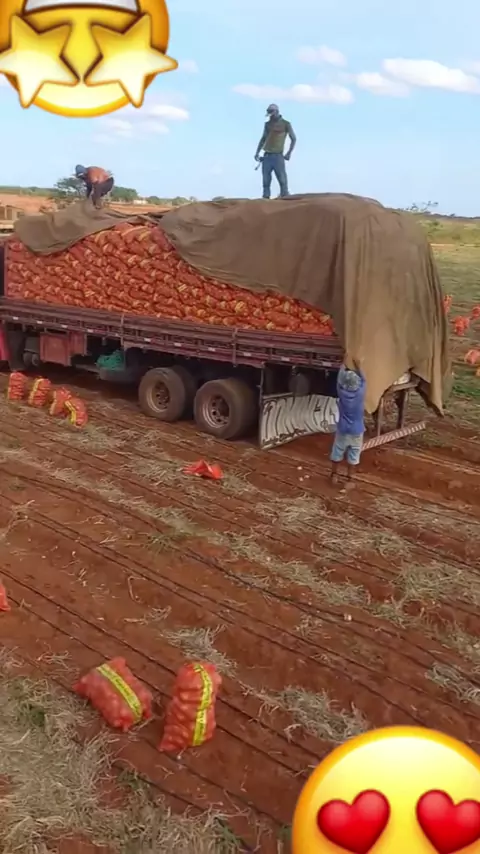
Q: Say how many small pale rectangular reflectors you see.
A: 11